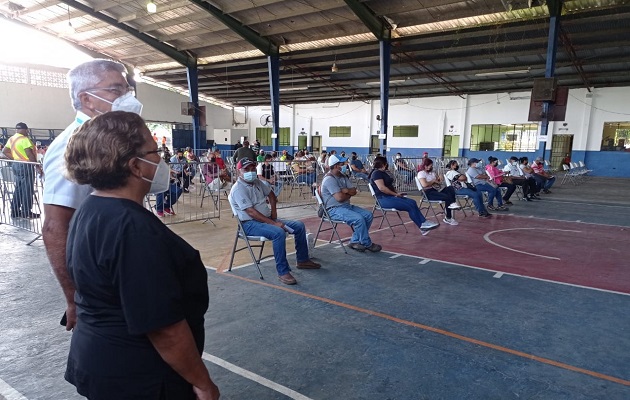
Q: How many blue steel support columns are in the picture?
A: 4